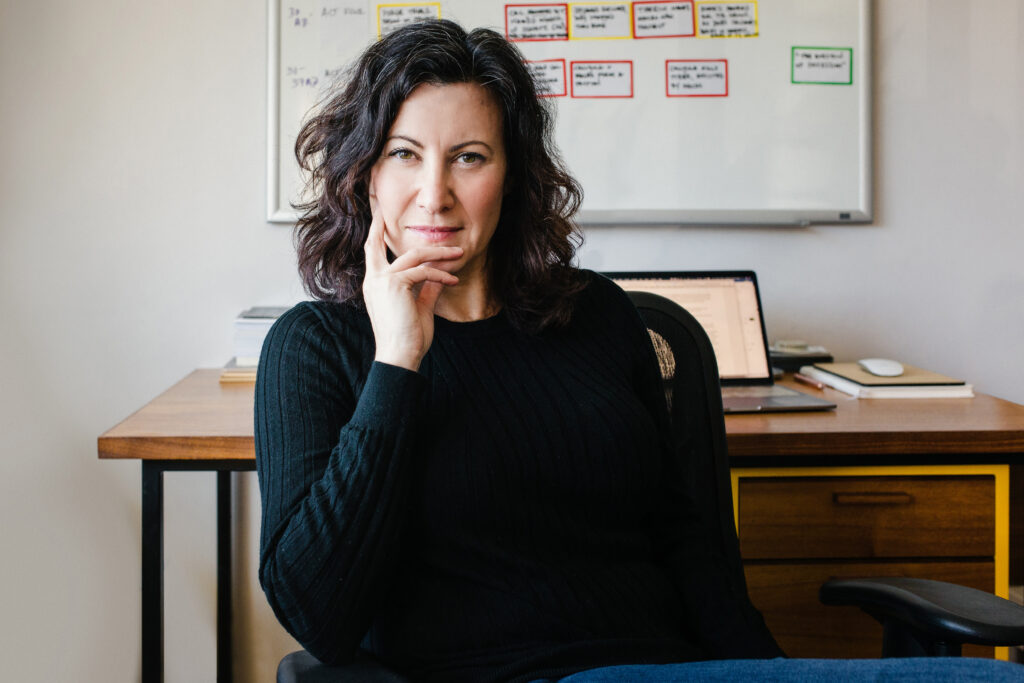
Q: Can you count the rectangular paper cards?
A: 9